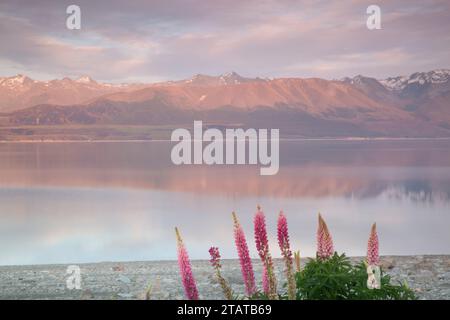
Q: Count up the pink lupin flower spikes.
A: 7